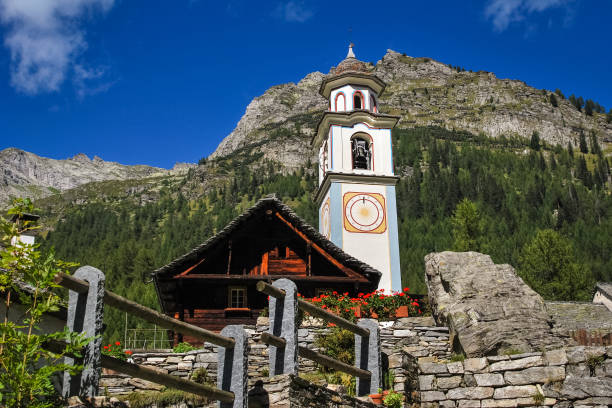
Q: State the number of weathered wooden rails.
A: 4